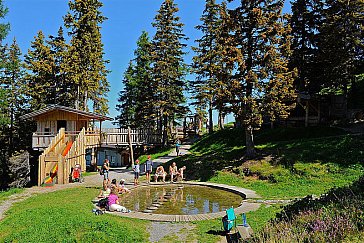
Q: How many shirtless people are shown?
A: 3